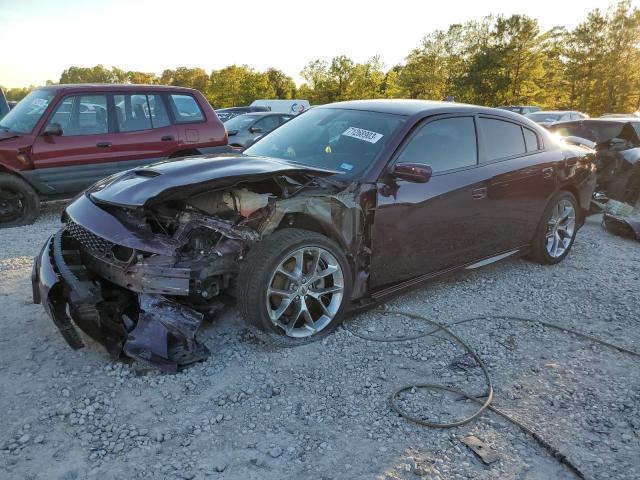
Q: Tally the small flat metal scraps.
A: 1